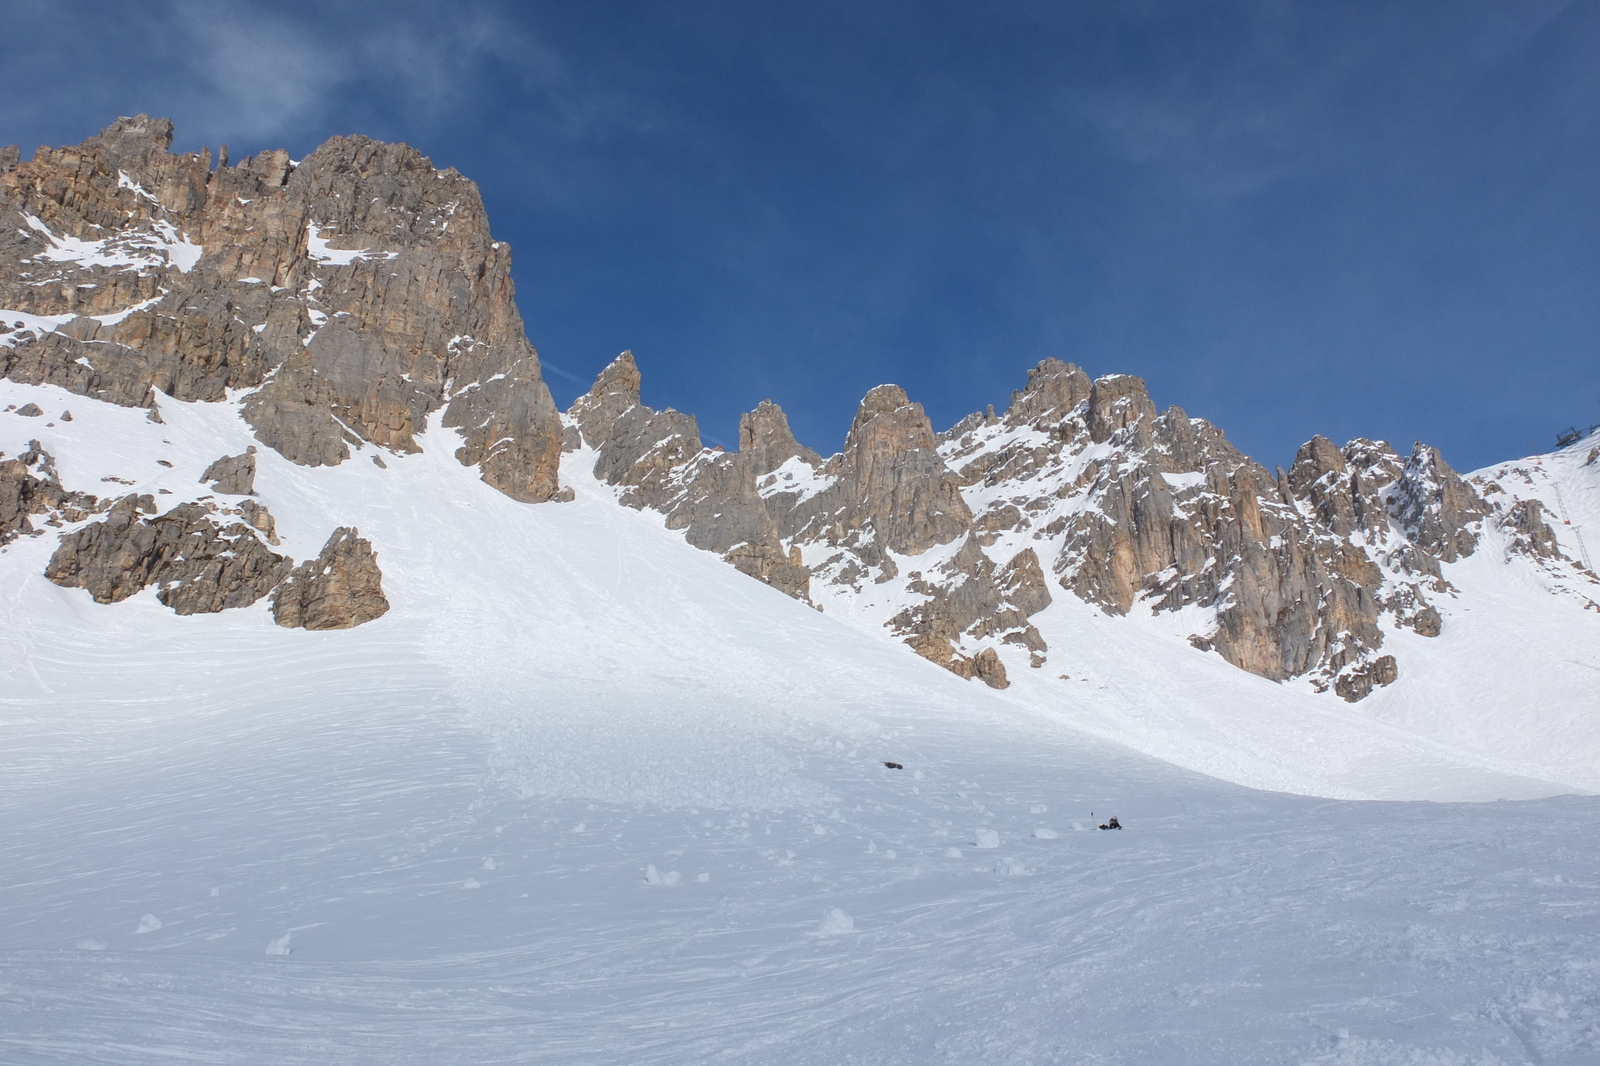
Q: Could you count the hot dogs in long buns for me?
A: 0